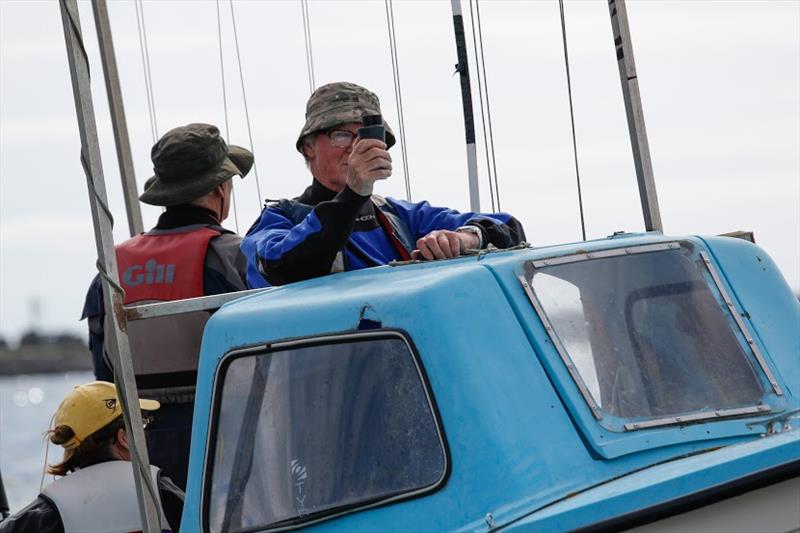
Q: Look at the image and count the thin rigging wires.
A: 11